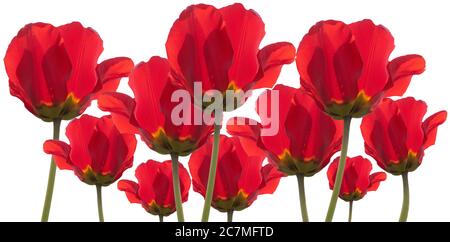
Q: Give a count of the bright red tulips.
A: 10